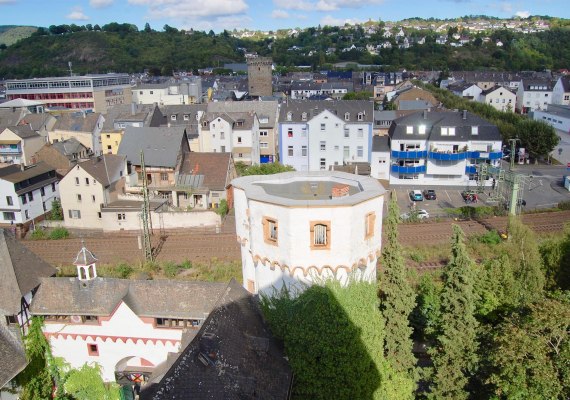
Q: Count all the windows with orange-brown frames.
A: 3